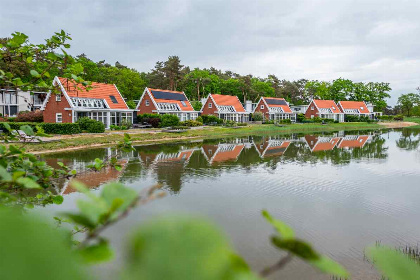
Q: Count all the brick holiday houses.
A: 6